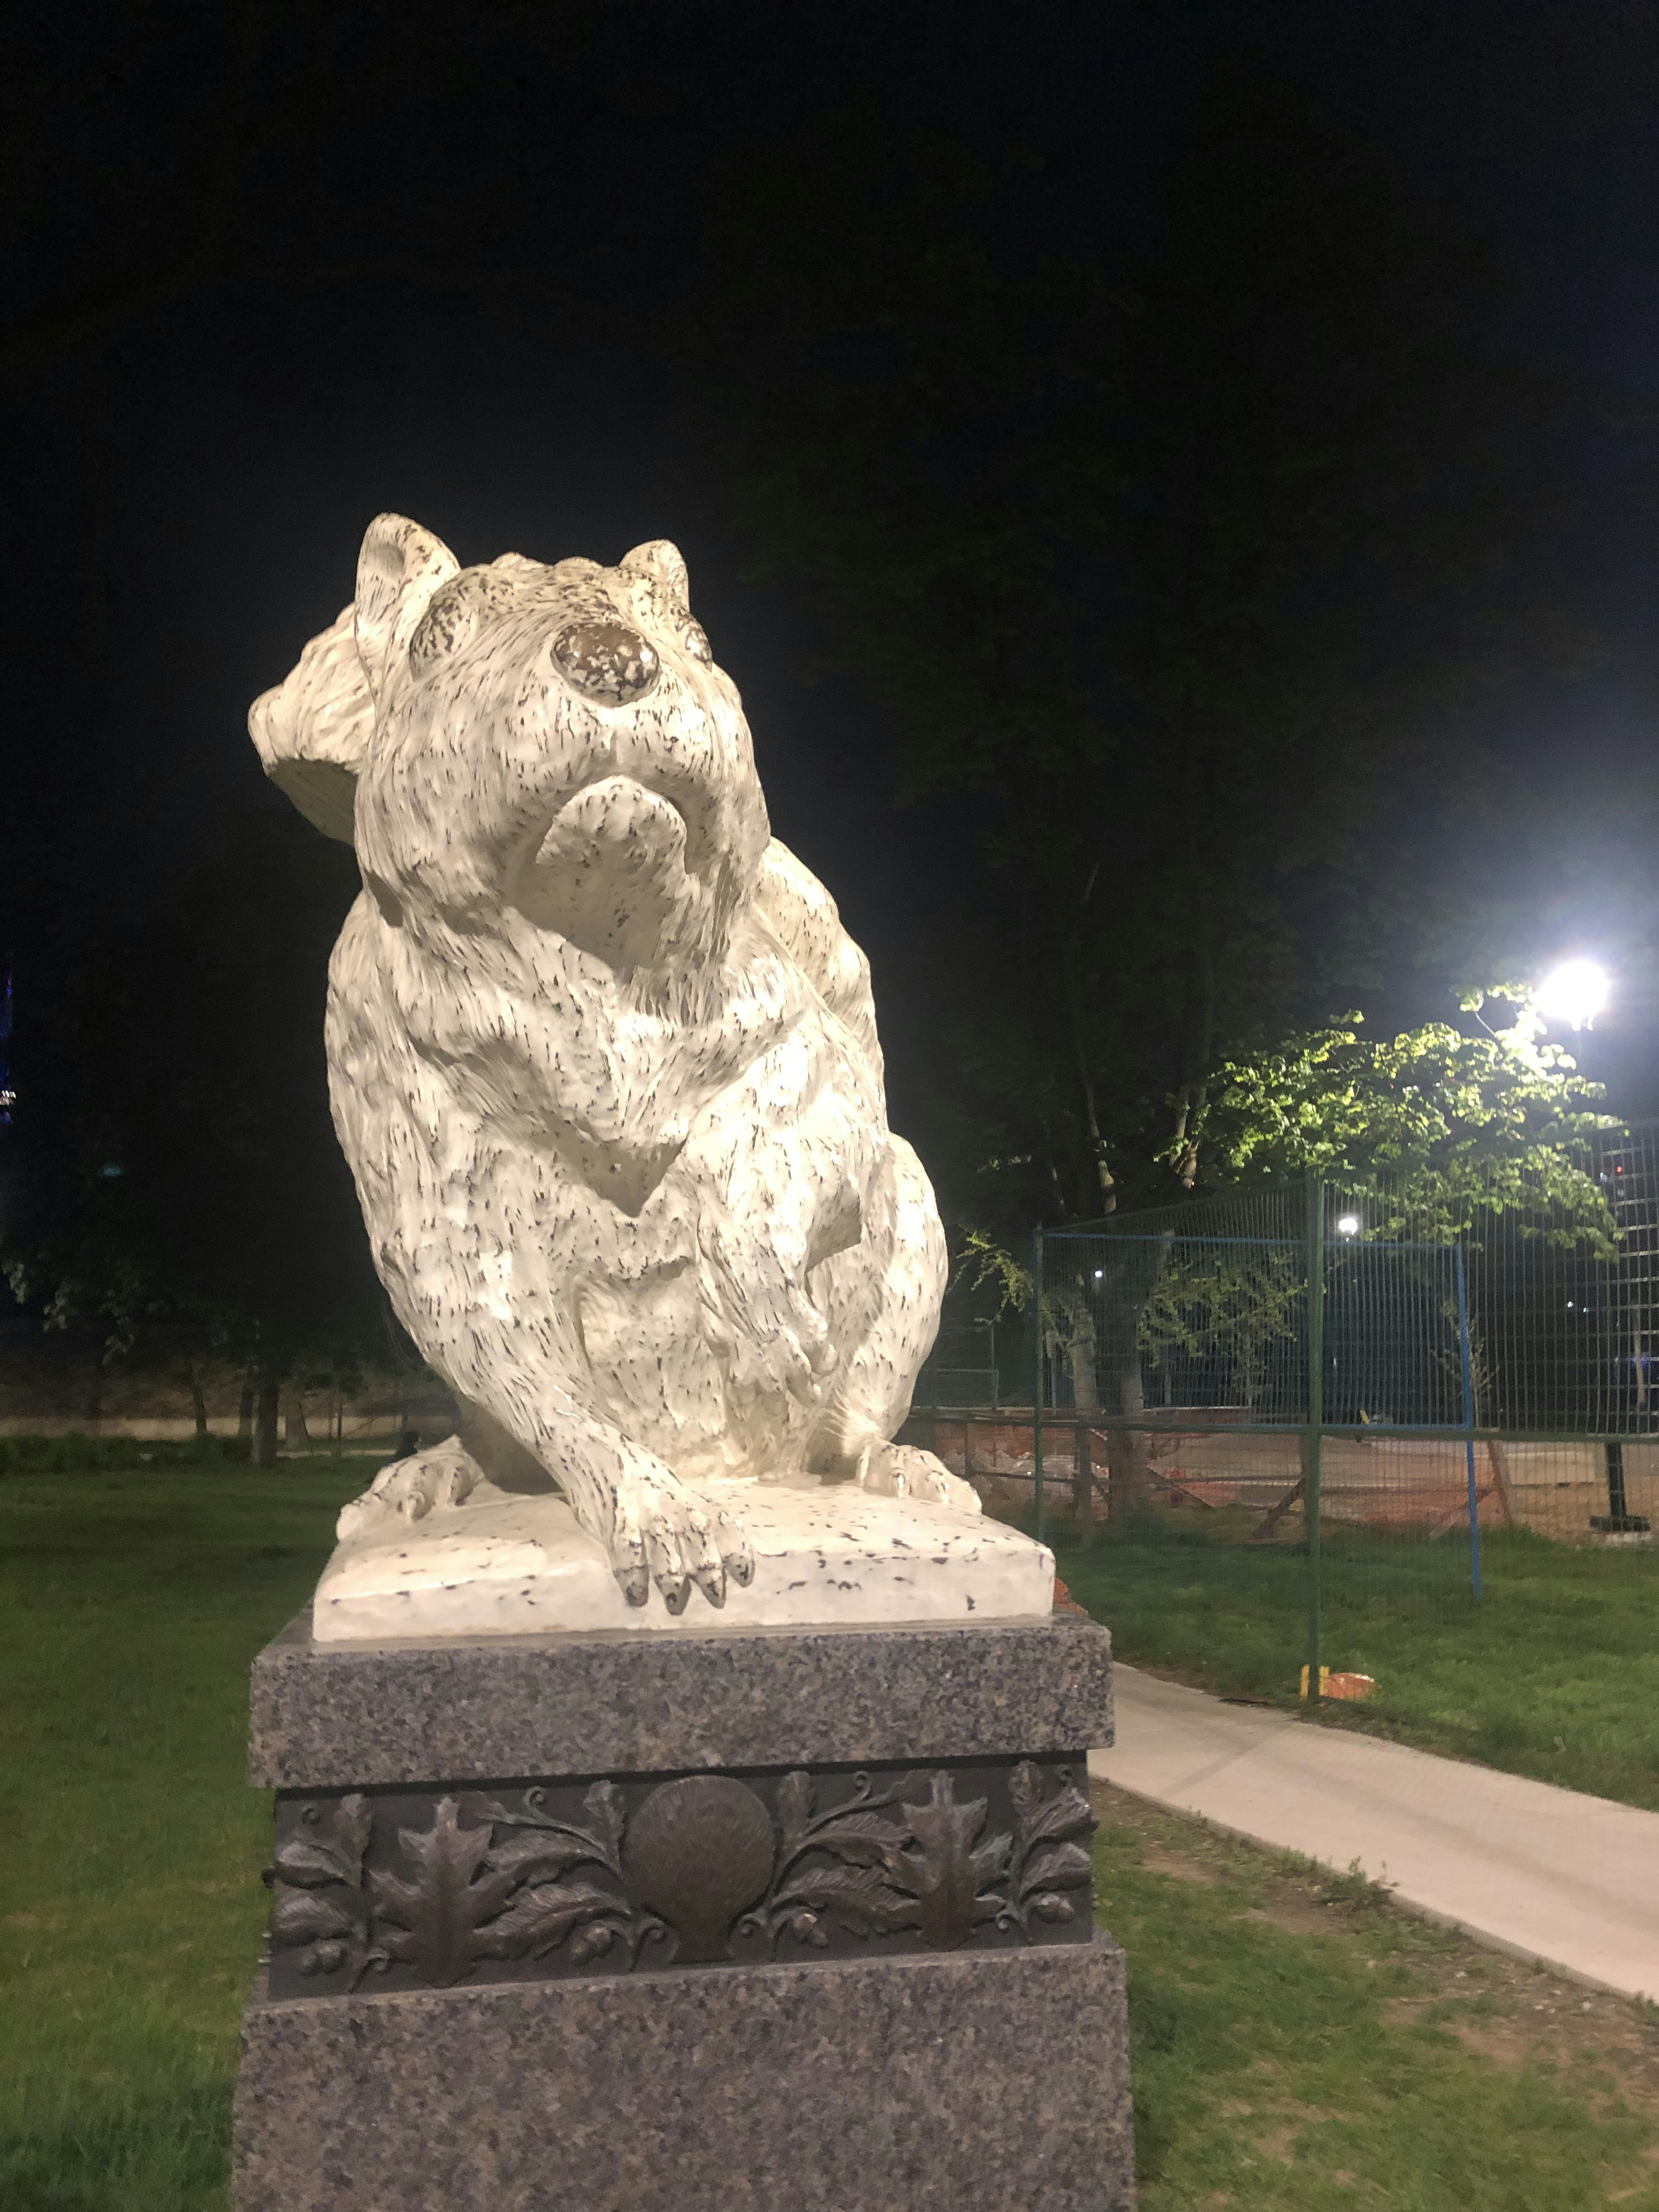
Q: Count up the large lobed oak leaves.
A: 2